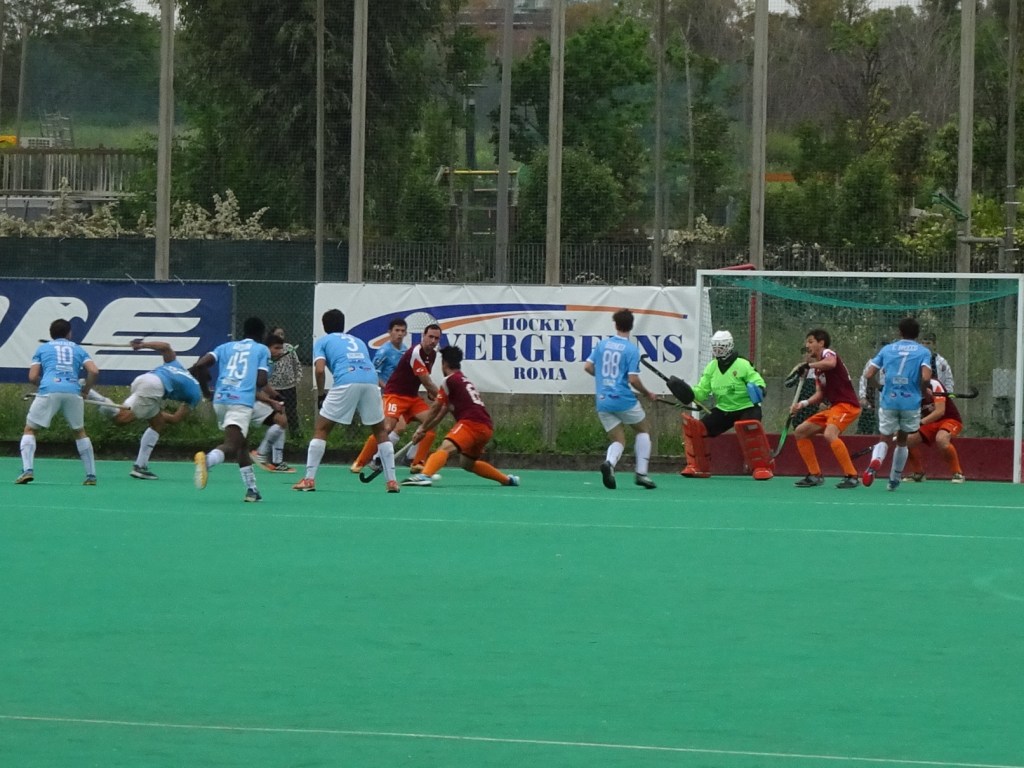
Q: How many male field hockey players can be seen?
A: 13